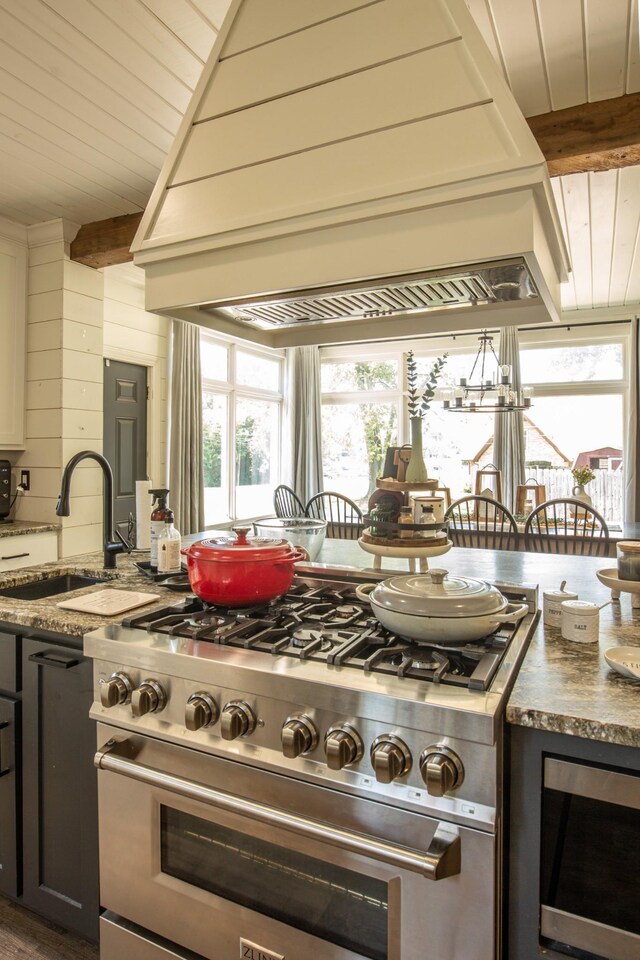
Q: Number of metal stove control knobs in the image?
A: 8